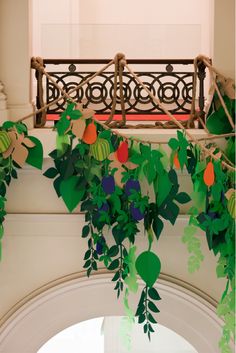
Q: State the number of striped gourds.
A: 3